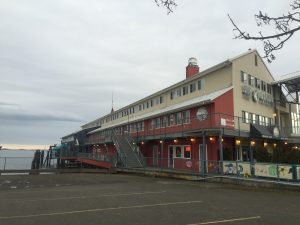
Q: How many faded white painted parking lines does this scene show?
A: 3